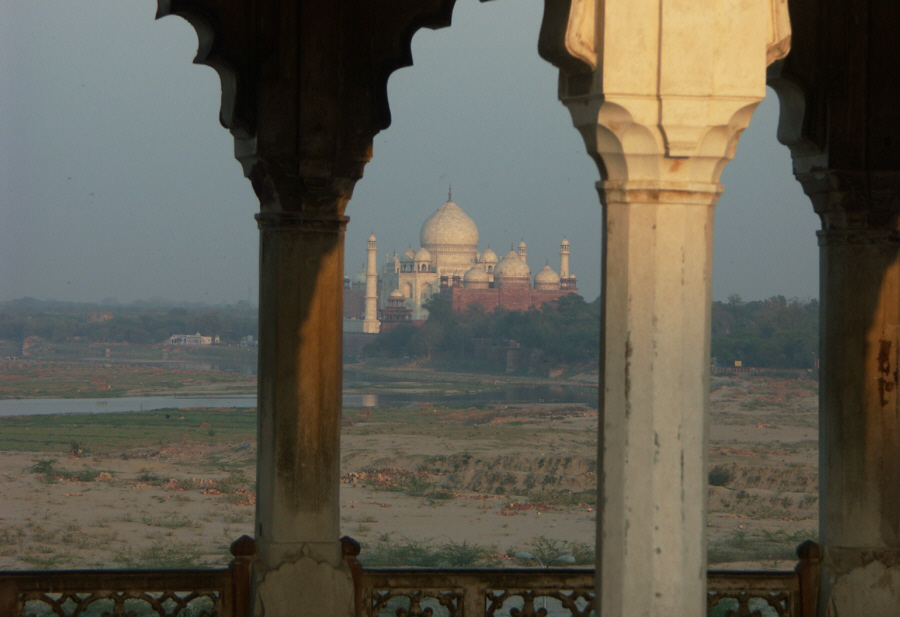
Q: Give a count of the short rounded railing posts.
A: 3